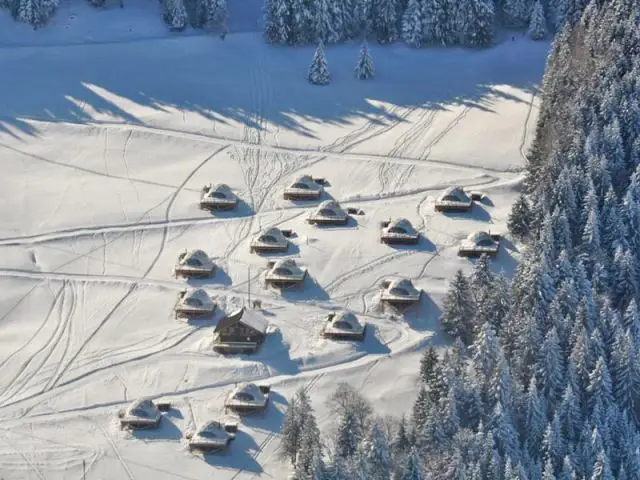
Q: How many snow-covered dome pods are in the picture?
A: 15